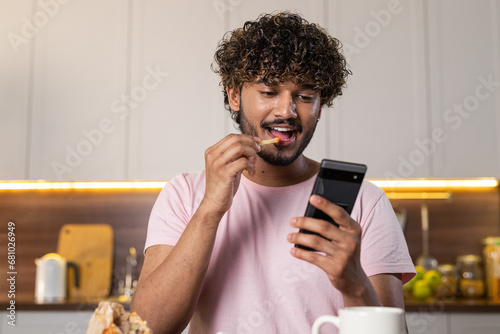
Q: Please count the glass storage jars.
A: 3